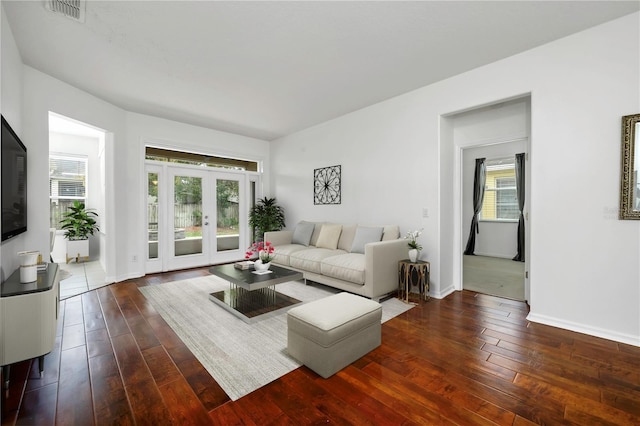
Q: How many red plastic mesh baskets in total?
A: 0